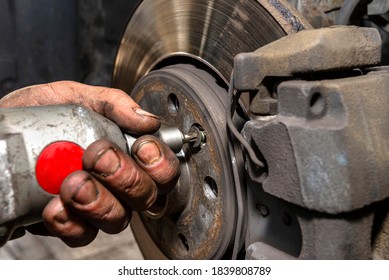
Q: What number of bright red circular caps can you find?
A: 1